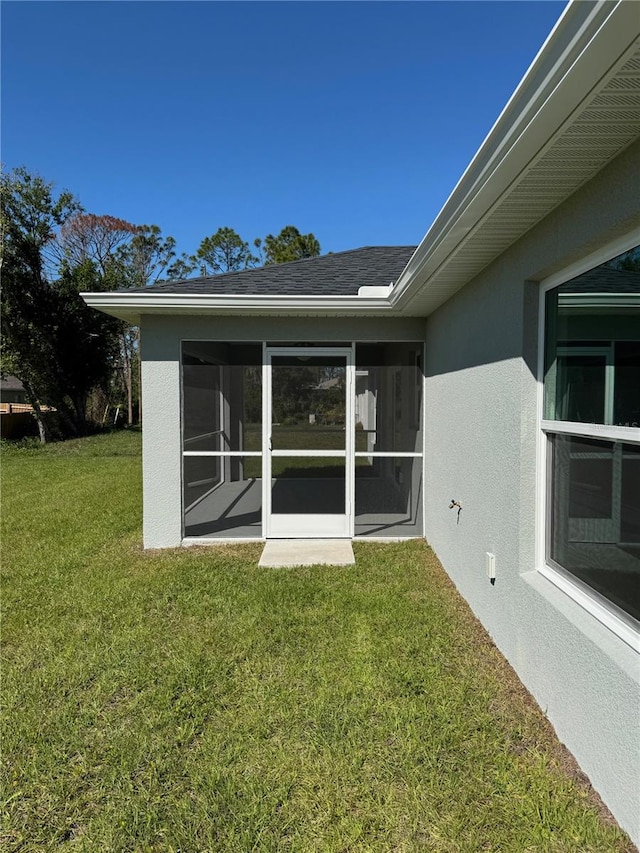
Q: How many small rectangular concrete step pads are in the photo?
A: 1